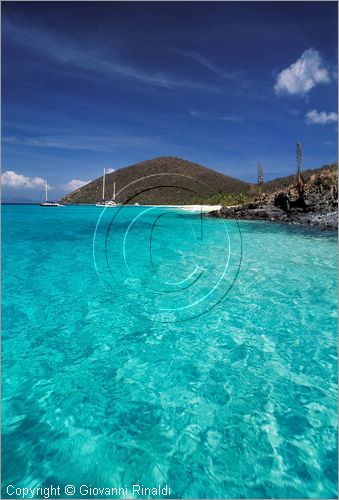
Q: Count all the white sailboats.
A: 3